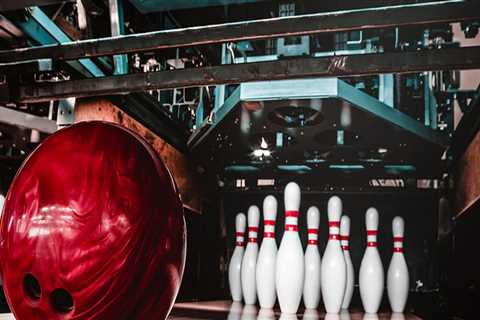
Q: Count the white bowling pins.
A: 9